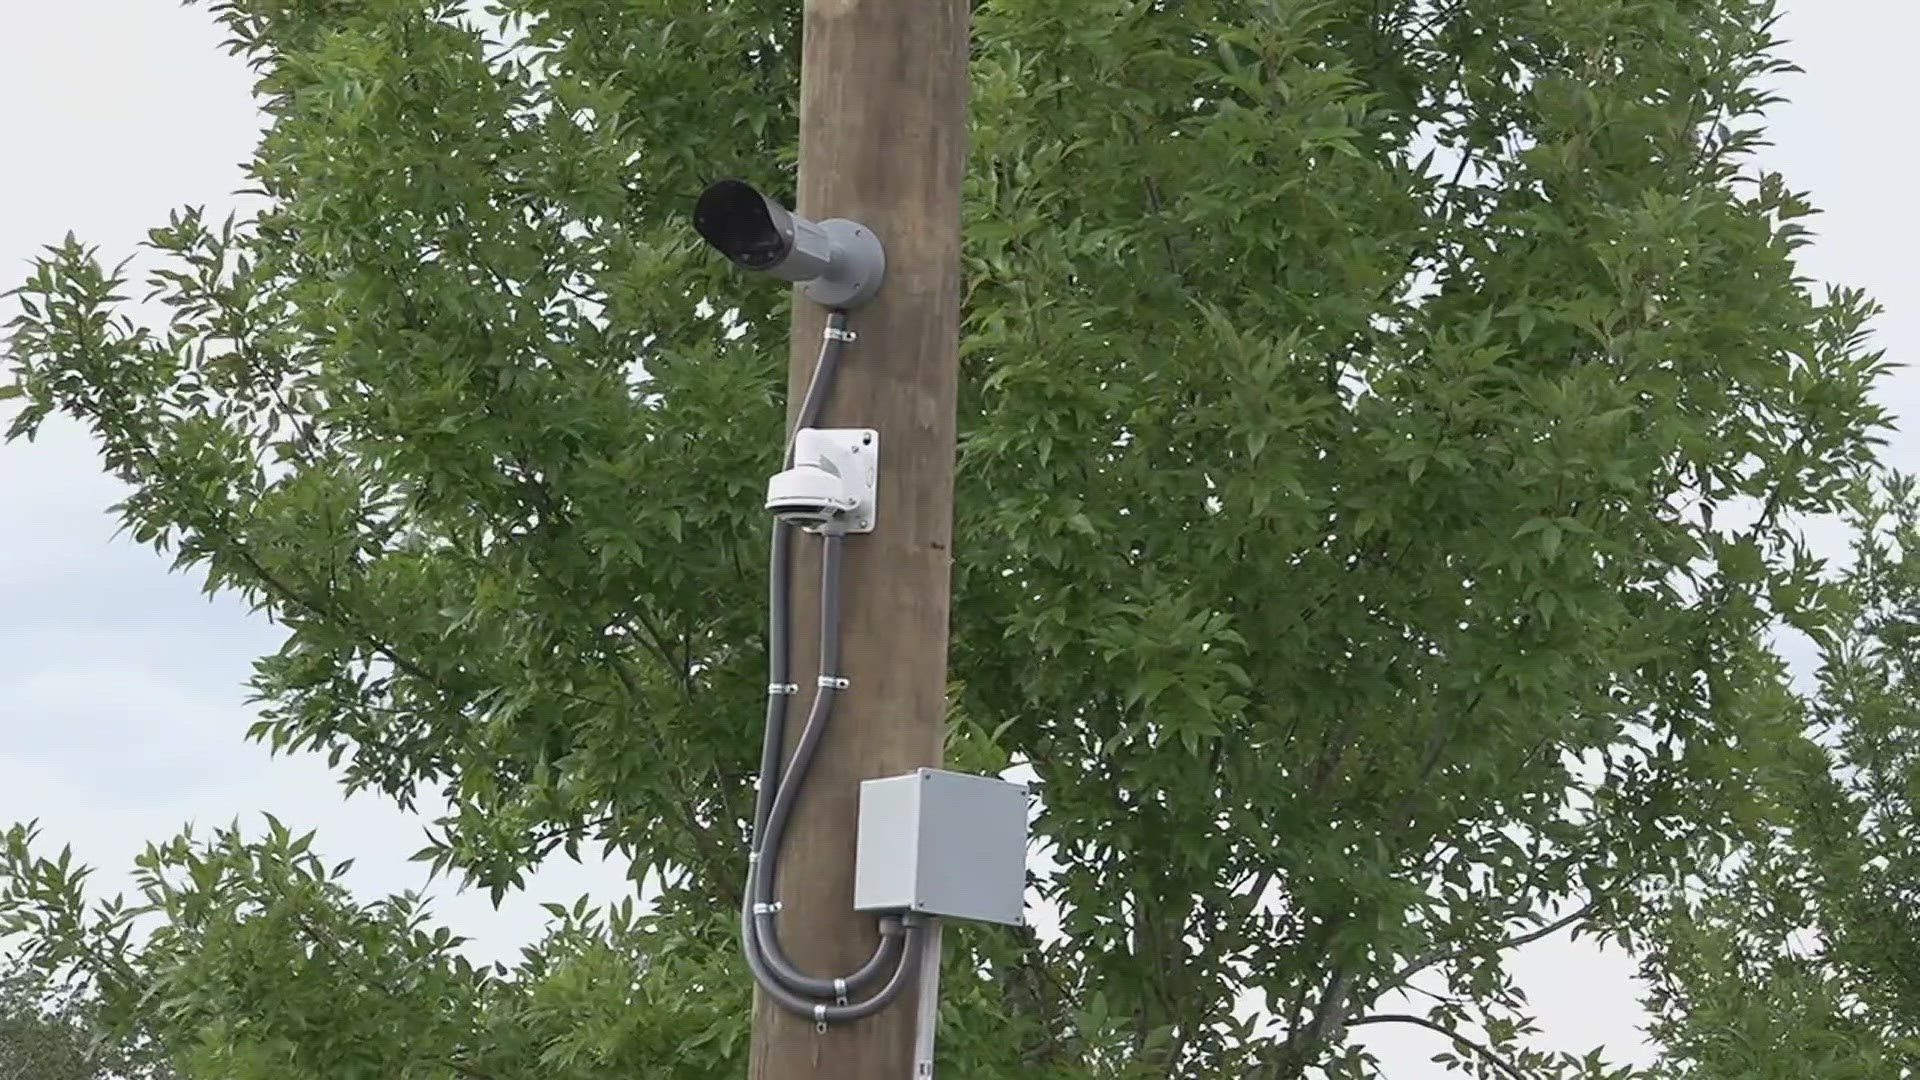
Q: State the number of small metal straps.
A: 7